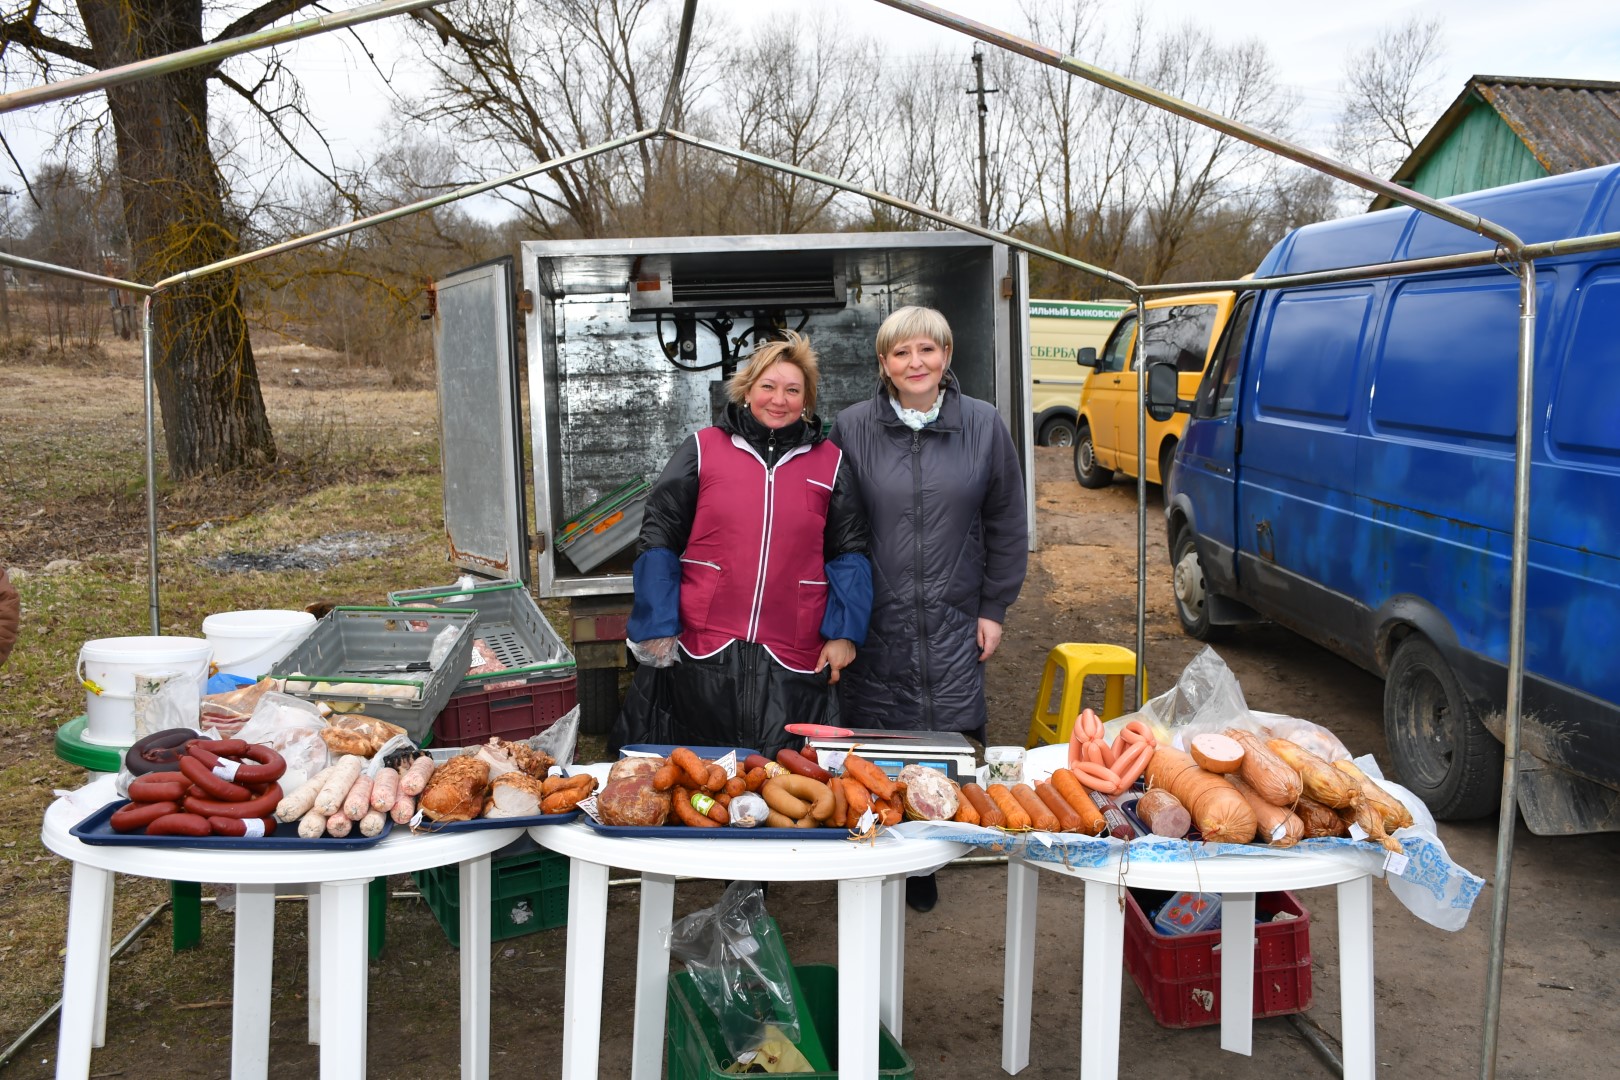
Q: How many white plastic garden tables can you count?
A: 3